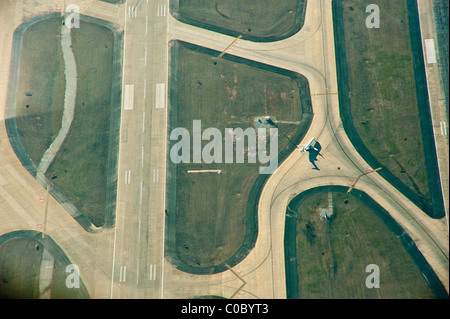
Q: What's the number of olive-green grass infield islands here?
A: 6